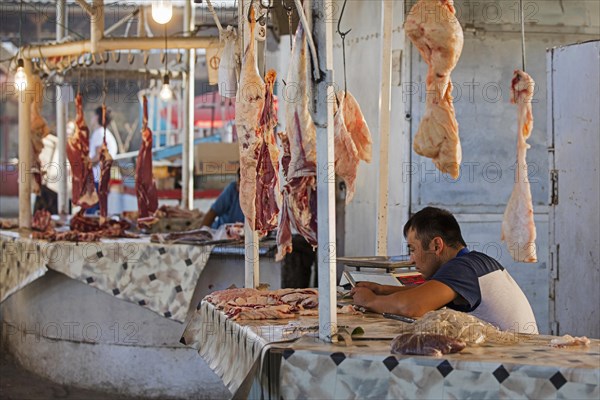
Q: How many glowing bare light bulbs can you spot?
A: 3